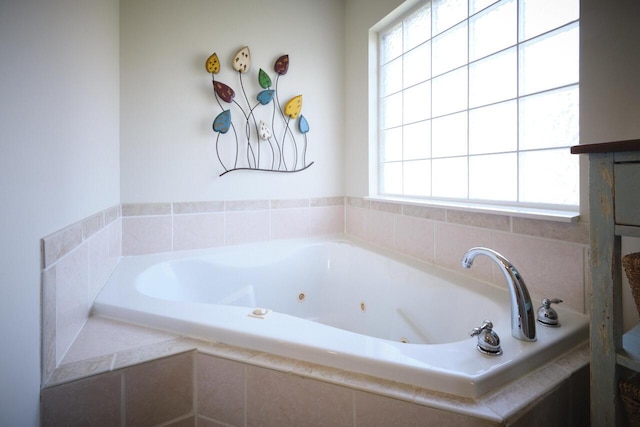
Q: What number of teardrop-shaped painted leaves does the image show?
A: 10